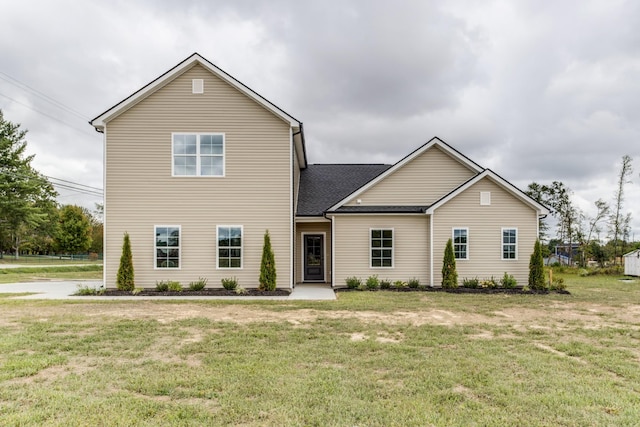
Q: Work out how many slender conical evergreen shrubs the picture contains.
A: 4